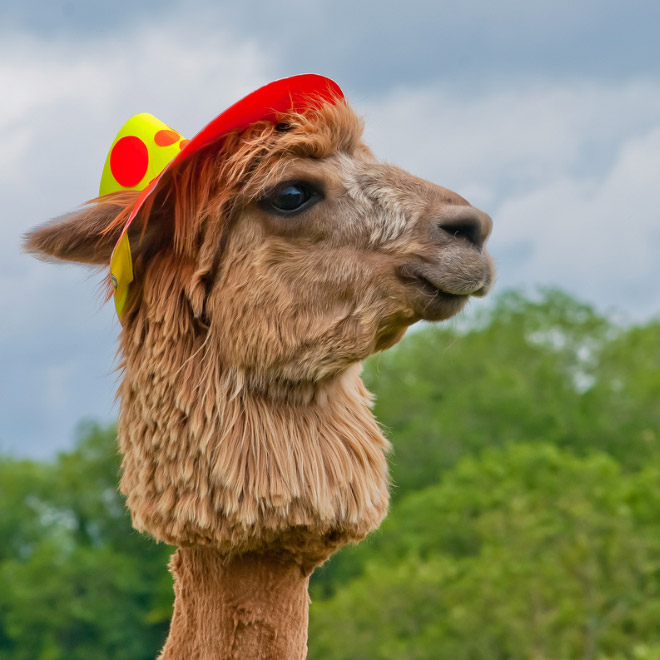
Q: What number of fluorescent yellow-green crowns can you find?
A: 1